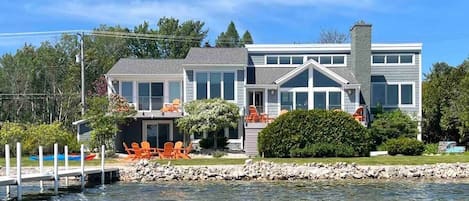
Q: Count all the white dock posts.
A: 7